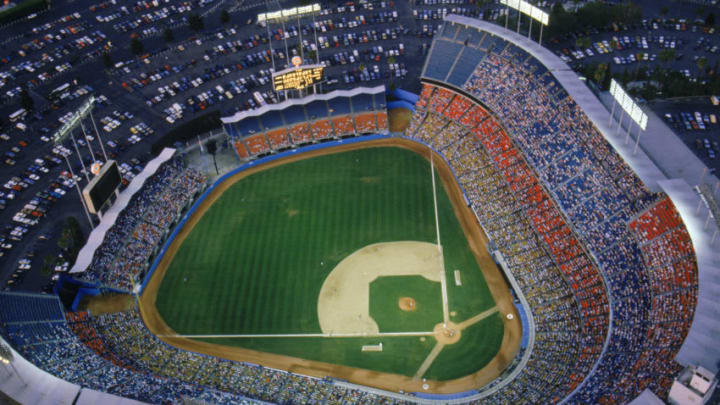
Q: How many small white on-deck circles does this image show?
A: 2